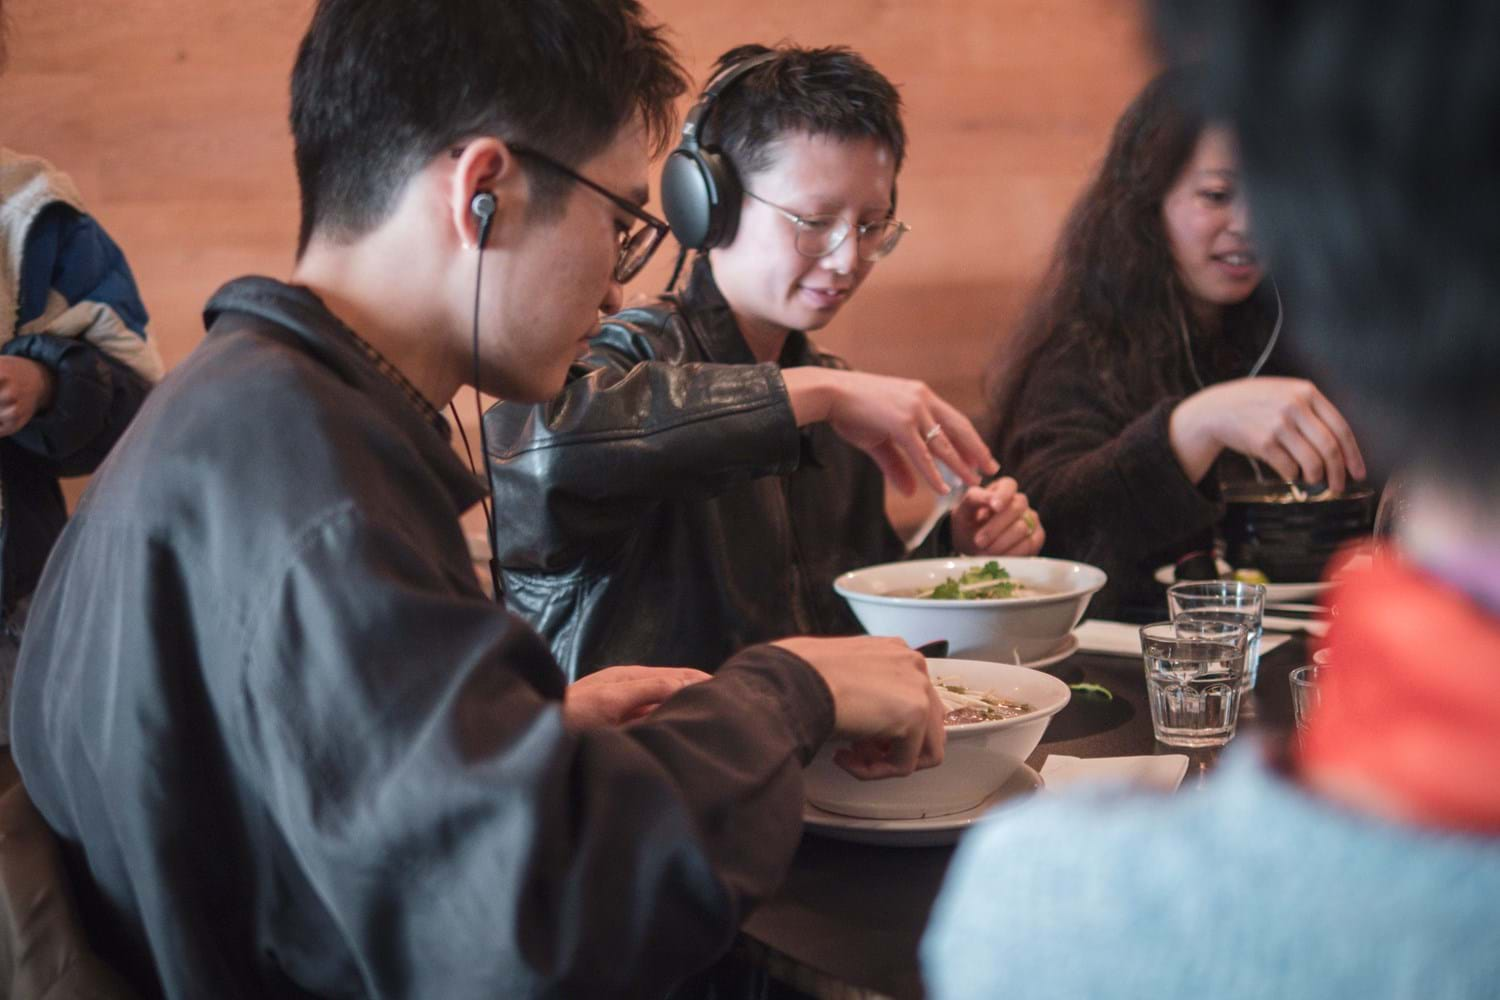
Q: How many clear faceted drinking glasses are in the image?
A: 3